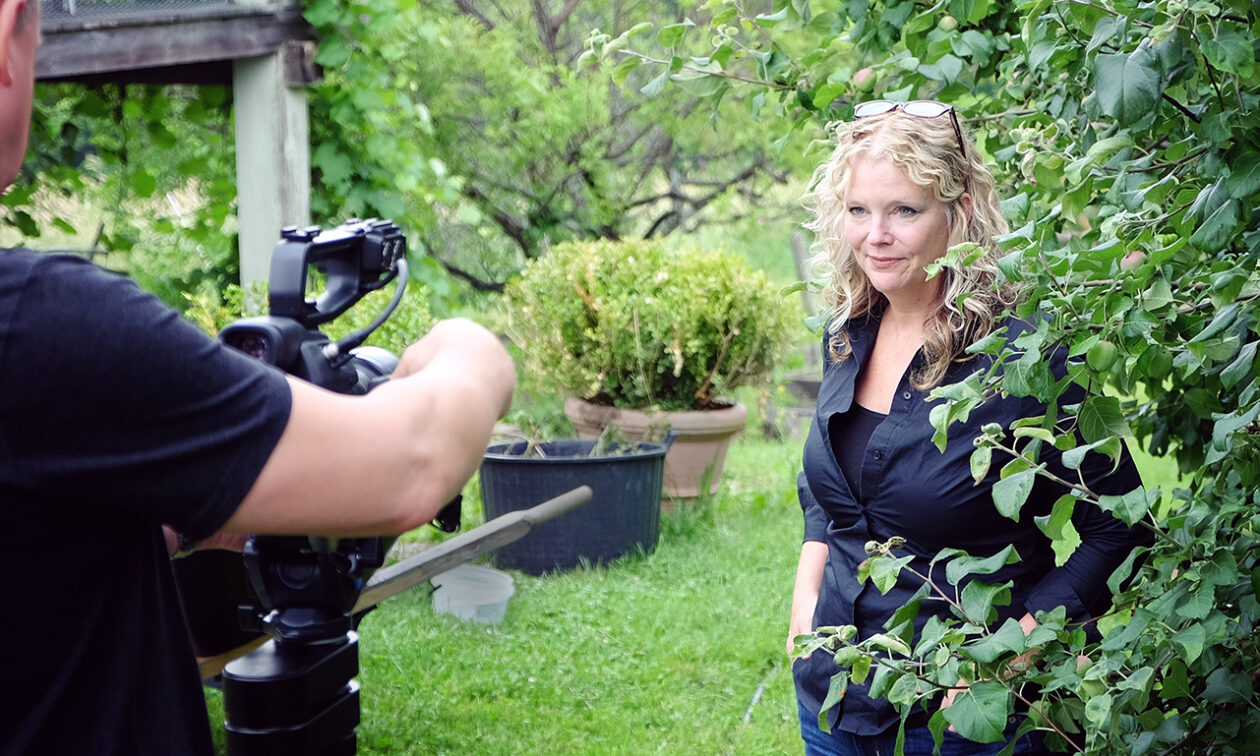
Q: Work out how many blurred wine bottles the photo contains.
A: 0